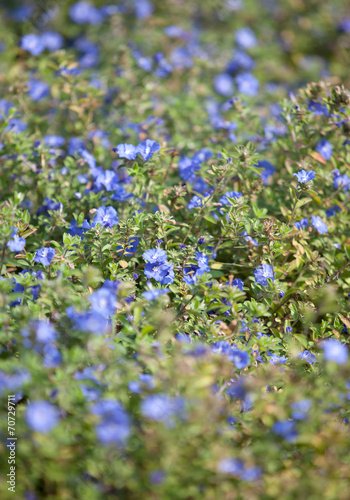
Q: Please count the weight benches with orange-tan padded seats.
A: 0